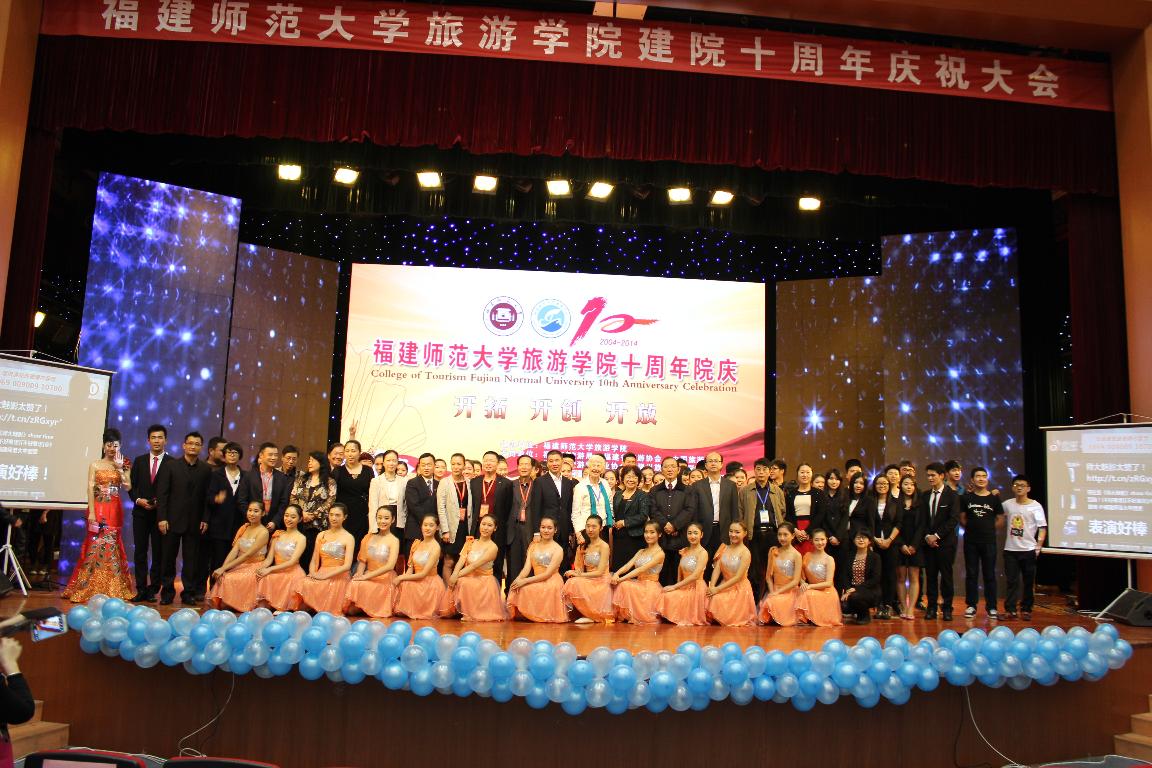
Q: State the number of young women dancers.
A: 13